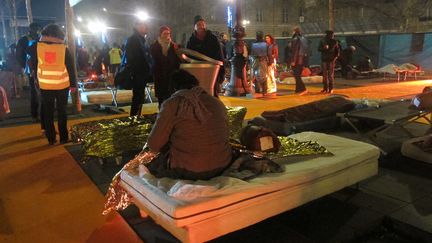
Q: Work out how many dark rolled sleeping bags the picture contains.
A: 2